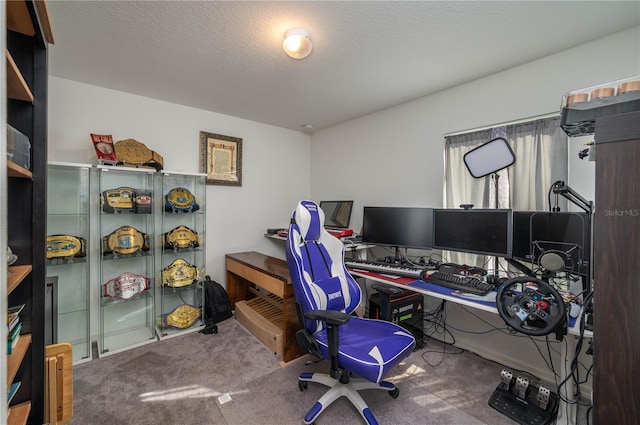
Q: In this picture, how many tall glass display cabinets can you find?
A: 3